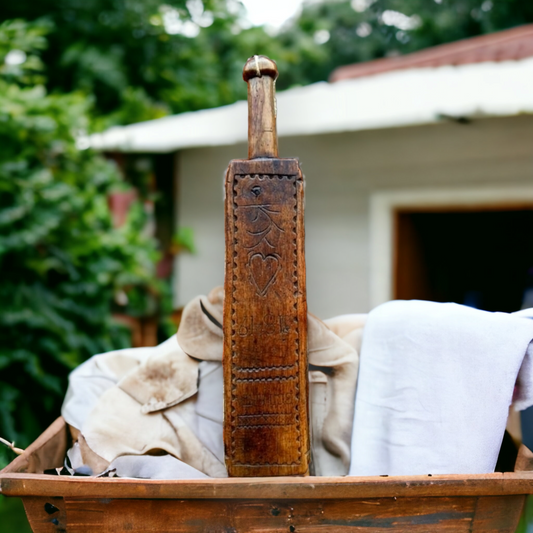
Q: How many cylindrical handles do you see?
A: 1